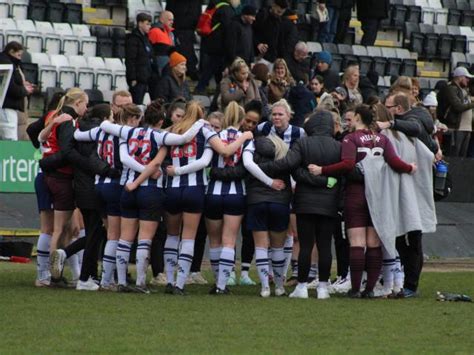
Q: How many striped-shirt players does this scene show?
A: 5